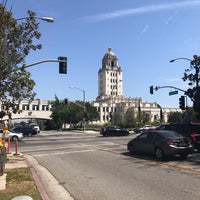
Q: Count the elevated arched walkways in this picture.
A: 1